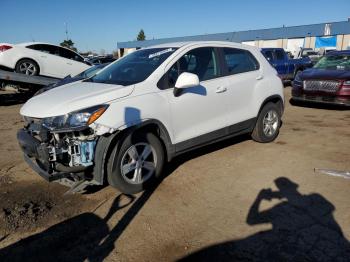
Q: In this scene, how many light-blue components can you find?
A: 1